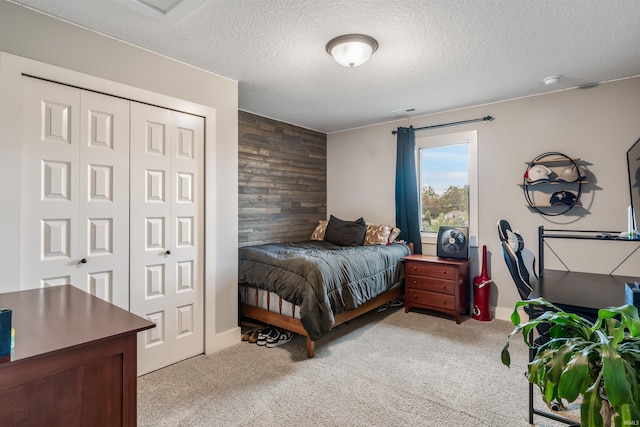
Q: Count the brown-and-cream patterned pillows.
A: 2